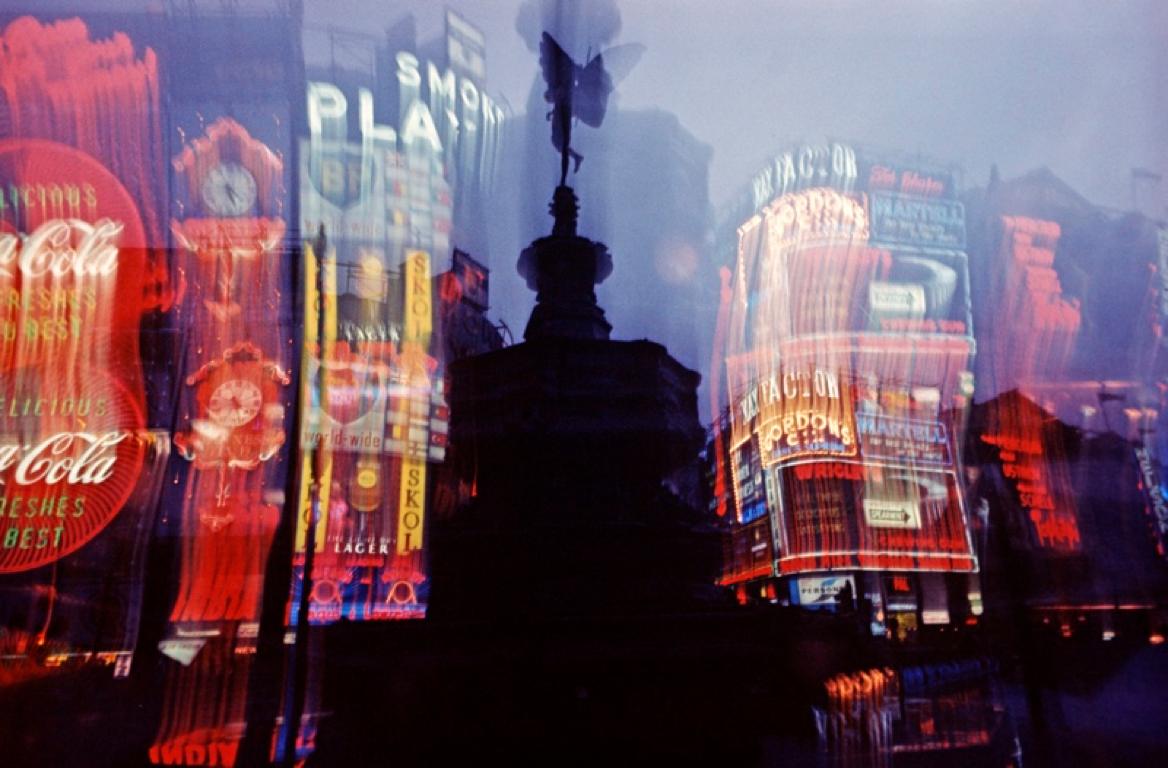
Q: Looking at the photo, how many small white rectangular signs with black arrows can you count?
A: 2